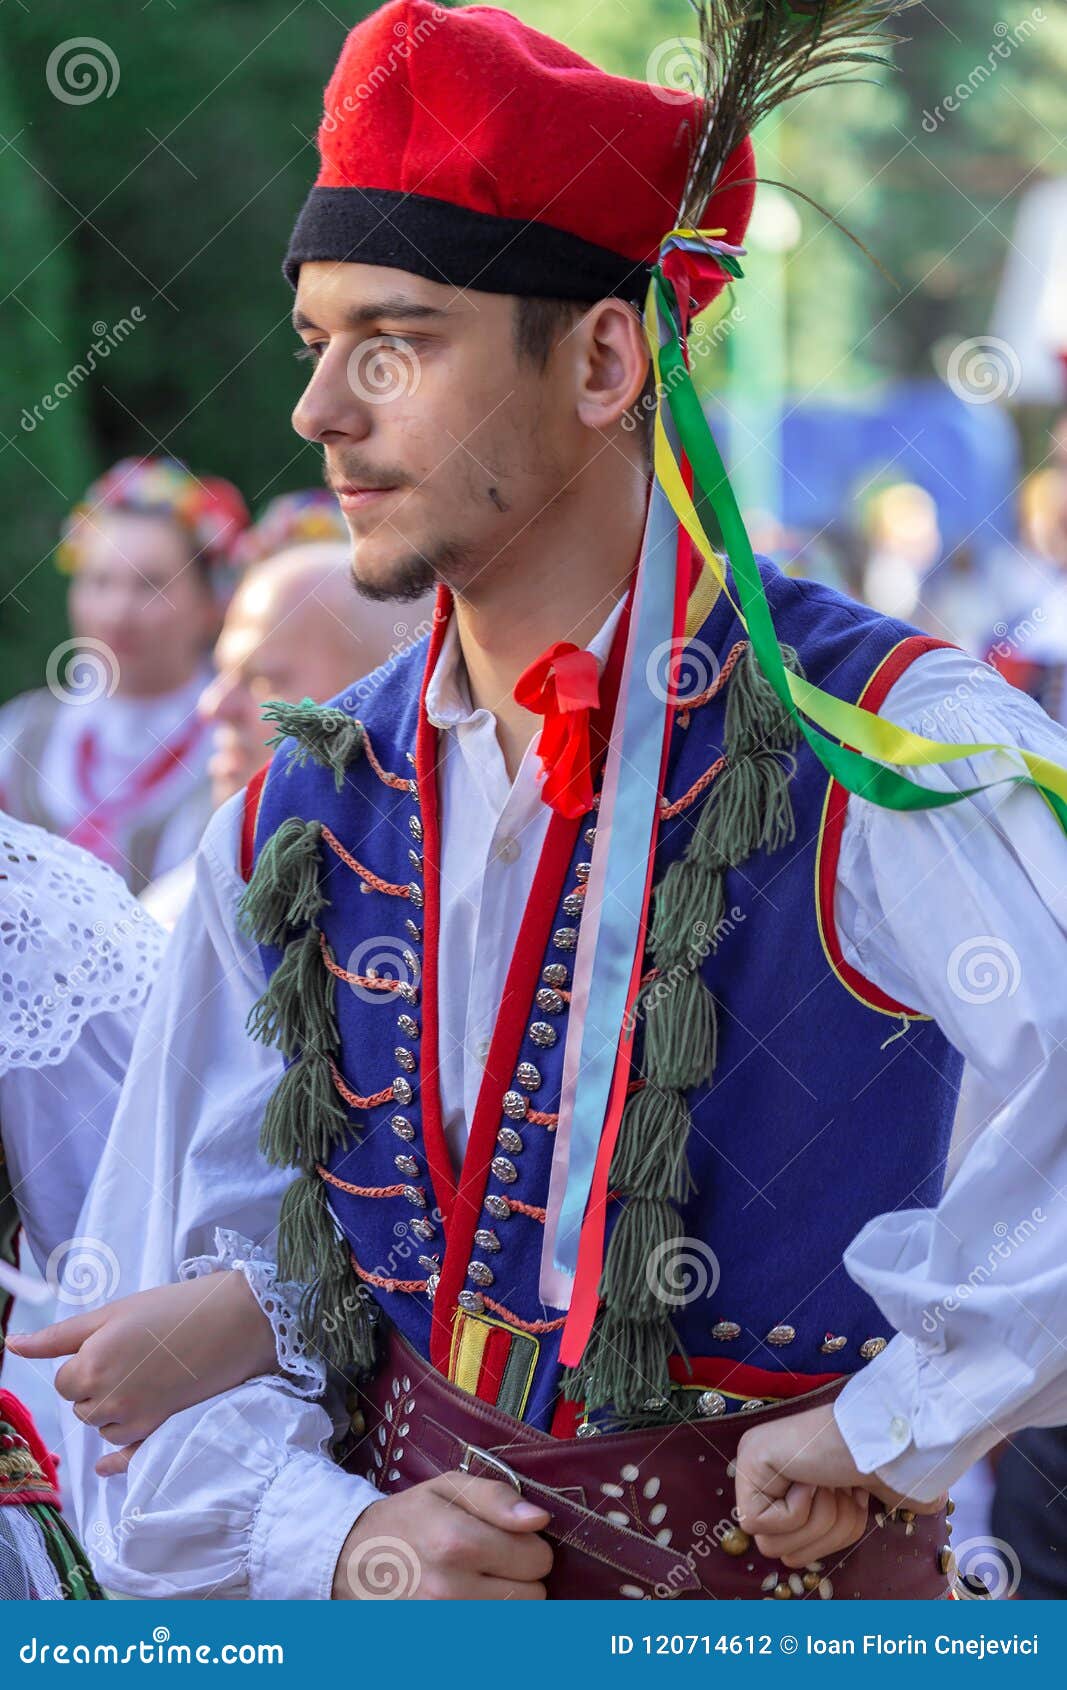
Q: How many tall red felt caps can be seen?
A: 1